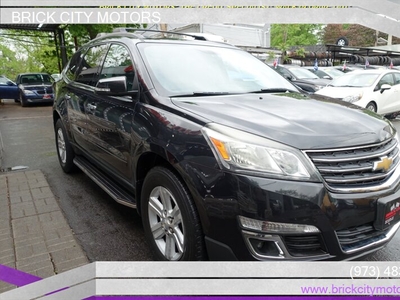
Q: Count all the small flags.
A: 5